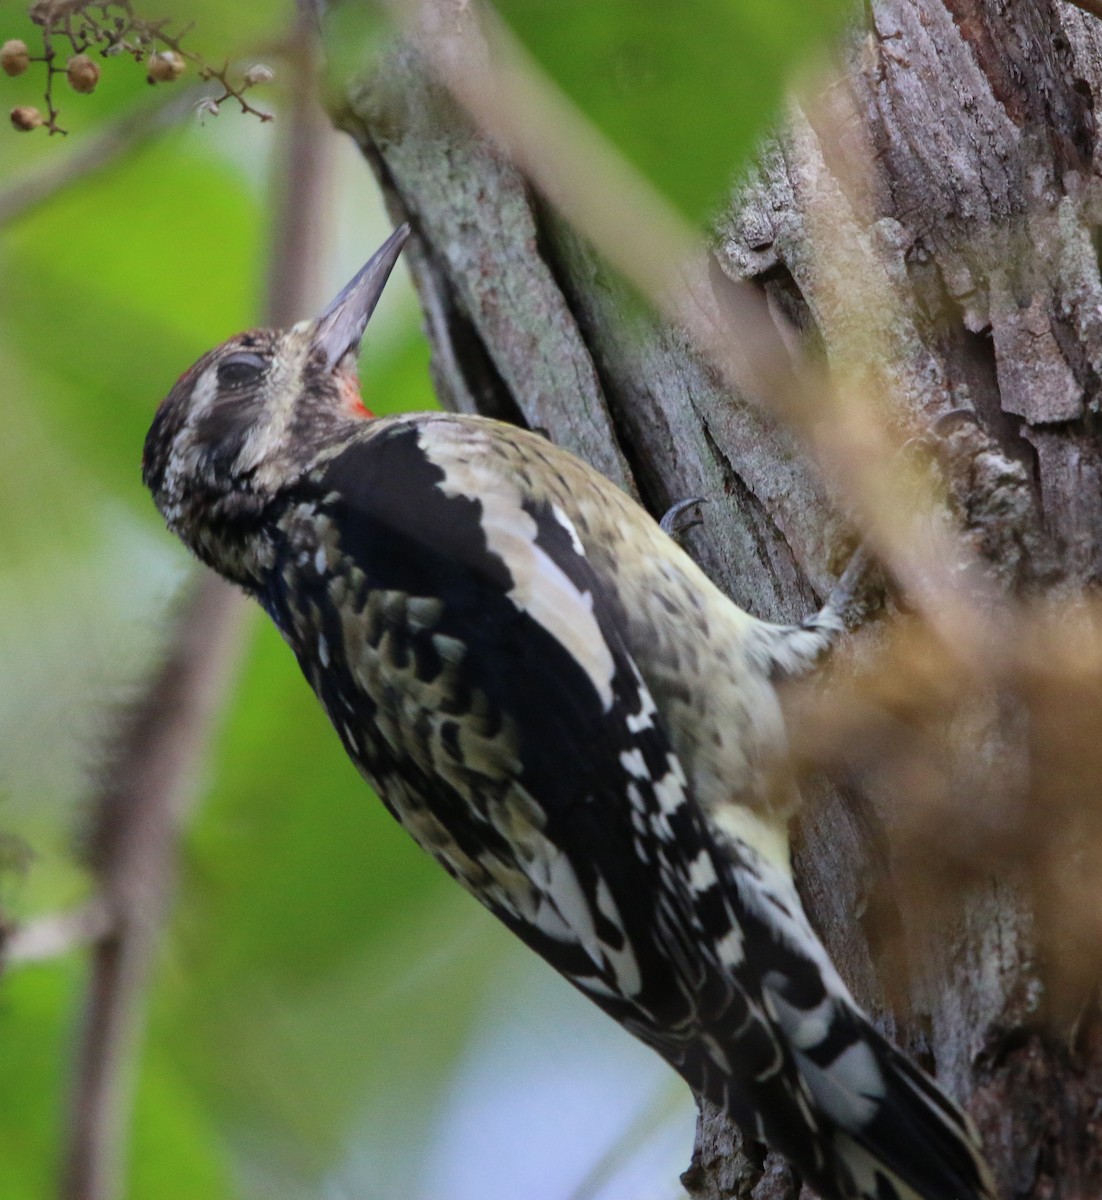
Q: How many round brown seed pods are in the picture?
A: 4